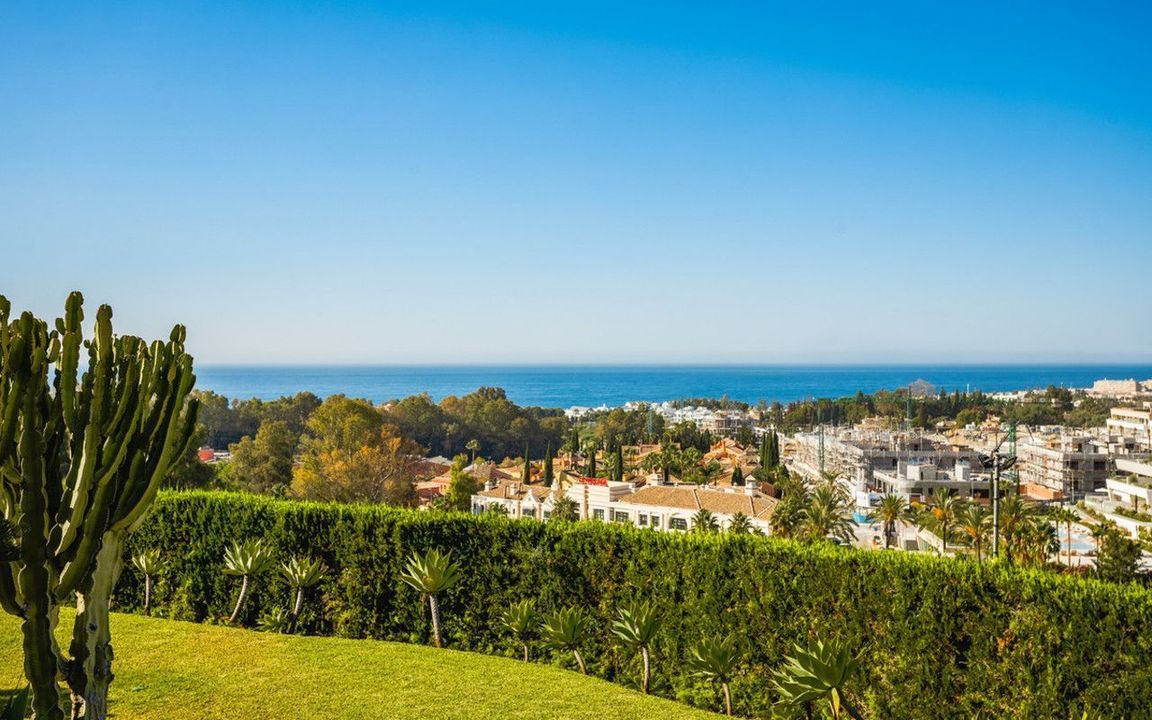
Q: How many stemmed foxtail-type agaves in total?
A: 9